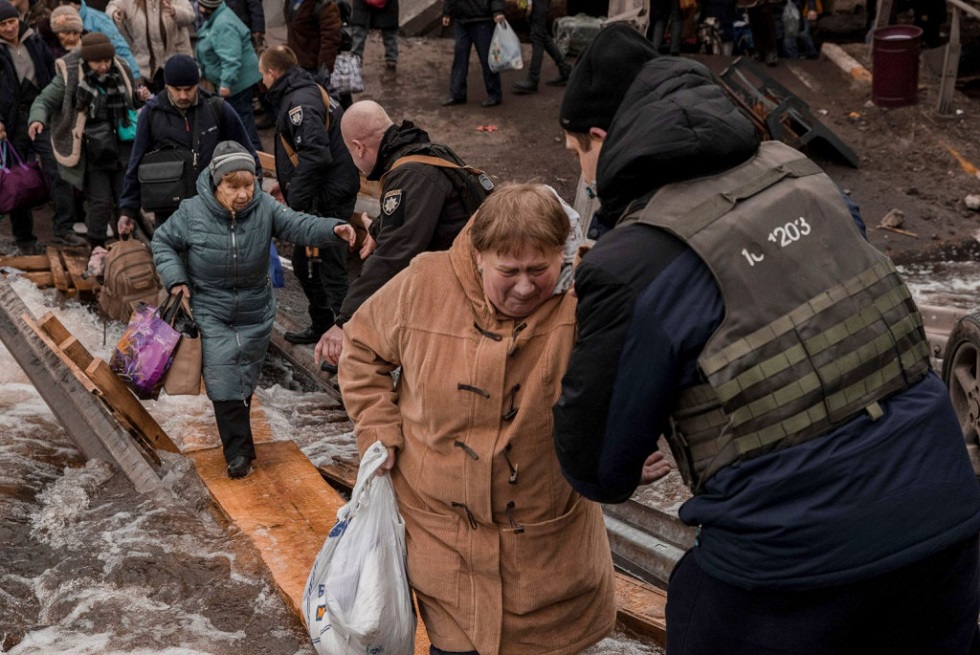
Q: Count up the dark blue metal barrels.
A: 0